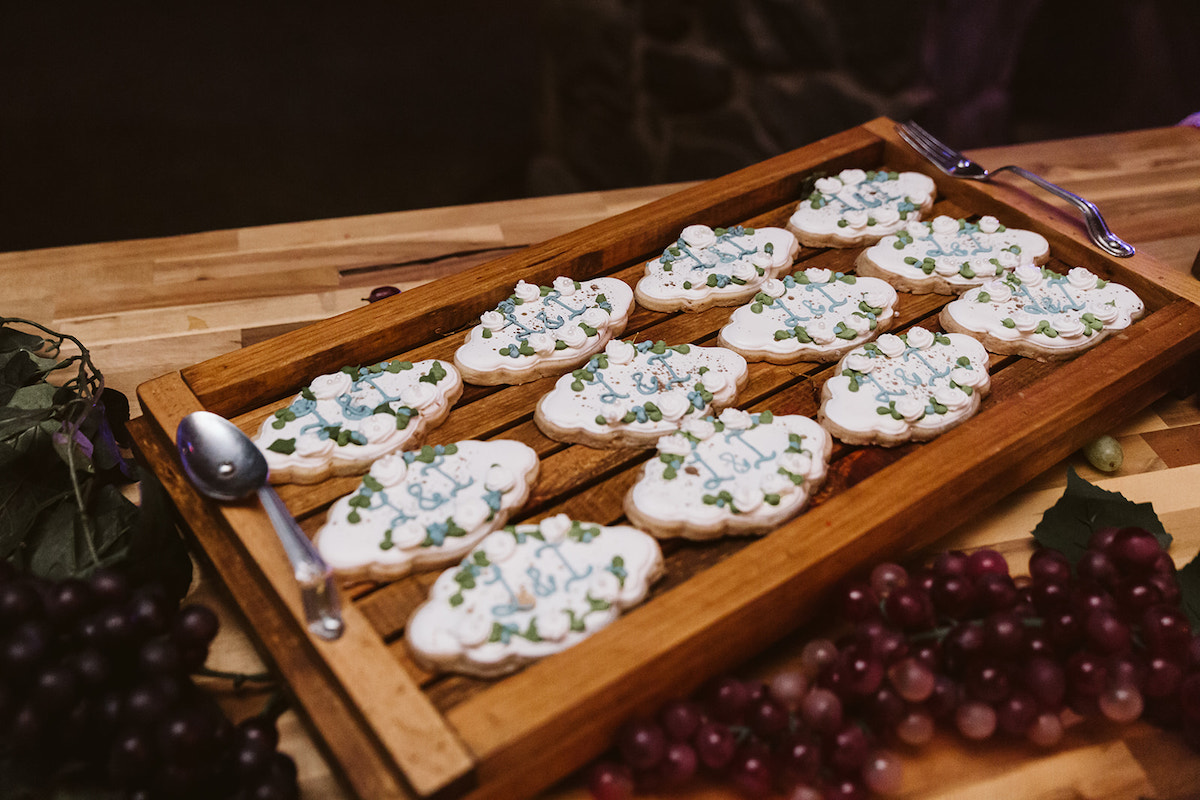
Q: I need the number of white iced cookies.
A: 12